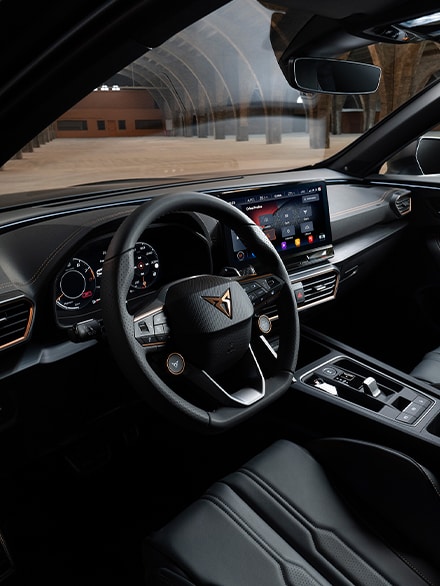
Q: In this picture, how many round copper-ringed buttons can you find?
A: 2